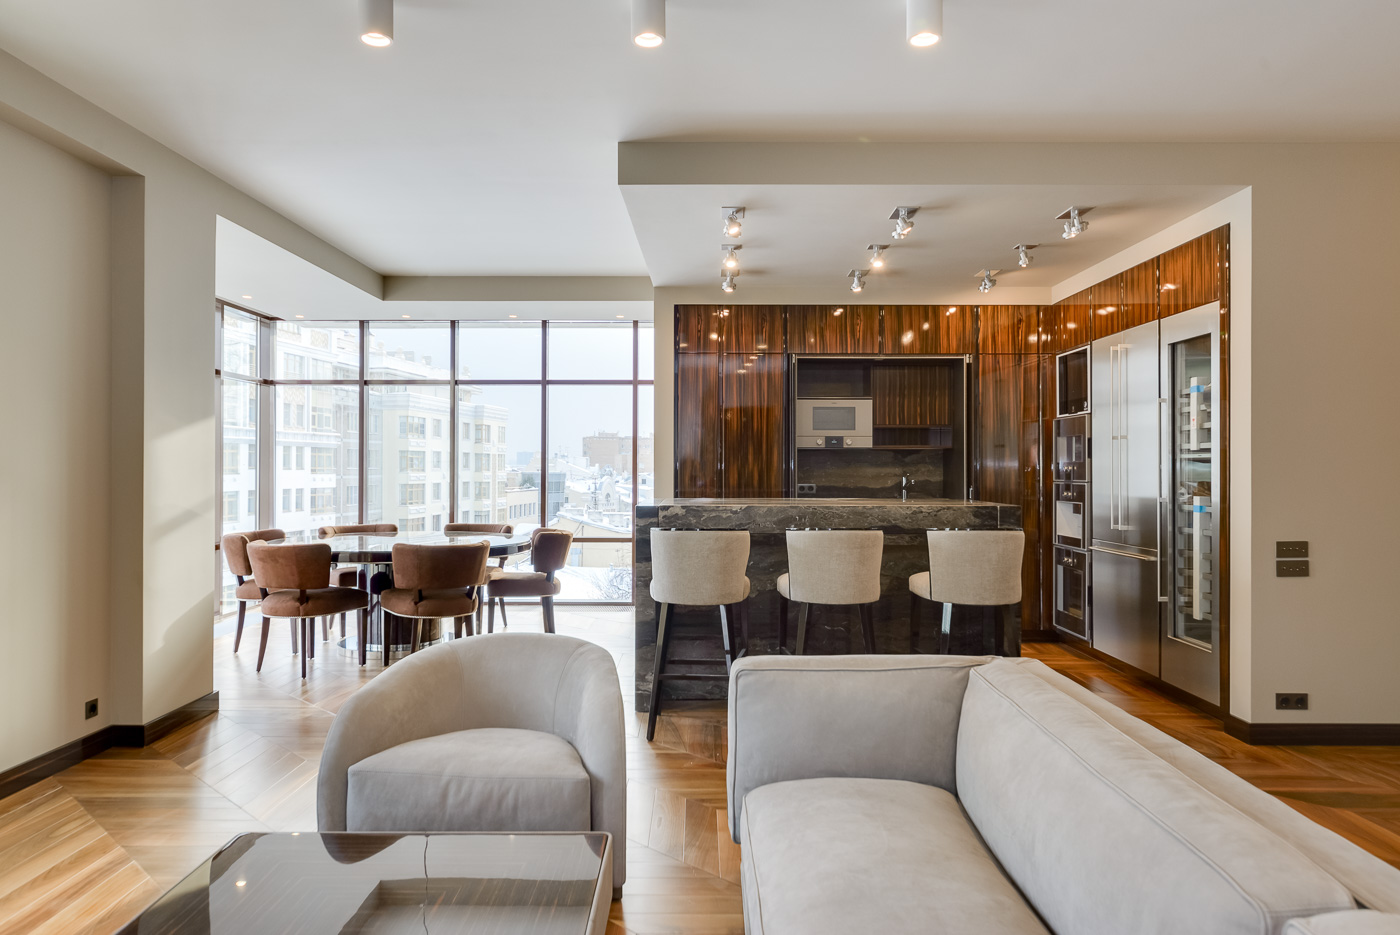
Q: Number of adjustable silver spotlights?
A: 9